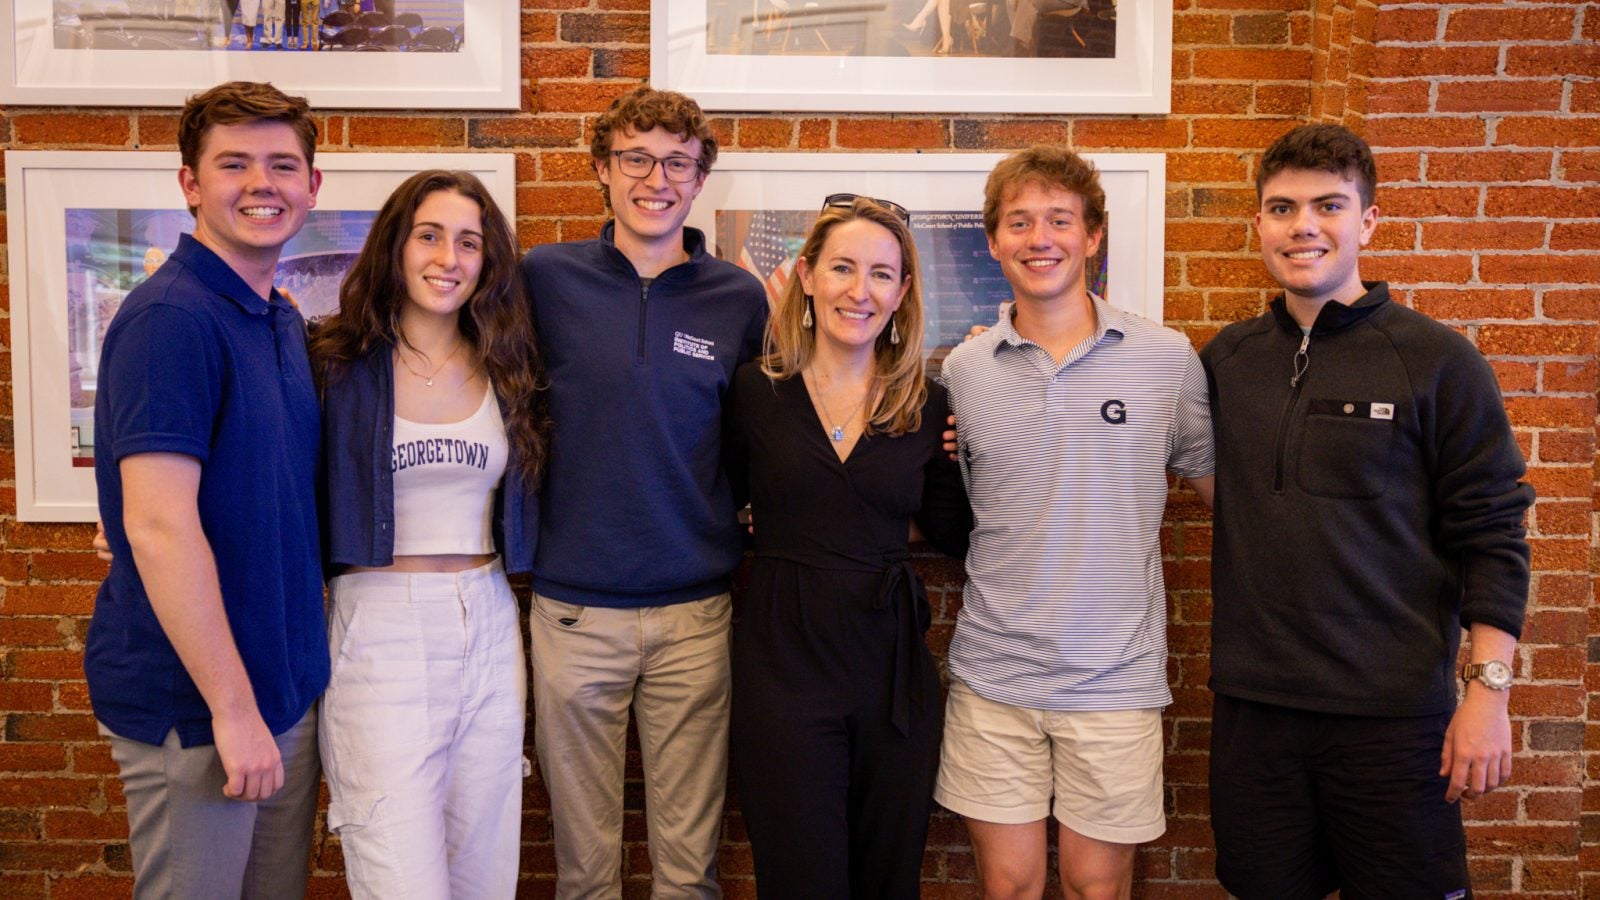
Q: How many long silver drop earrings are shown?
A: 2